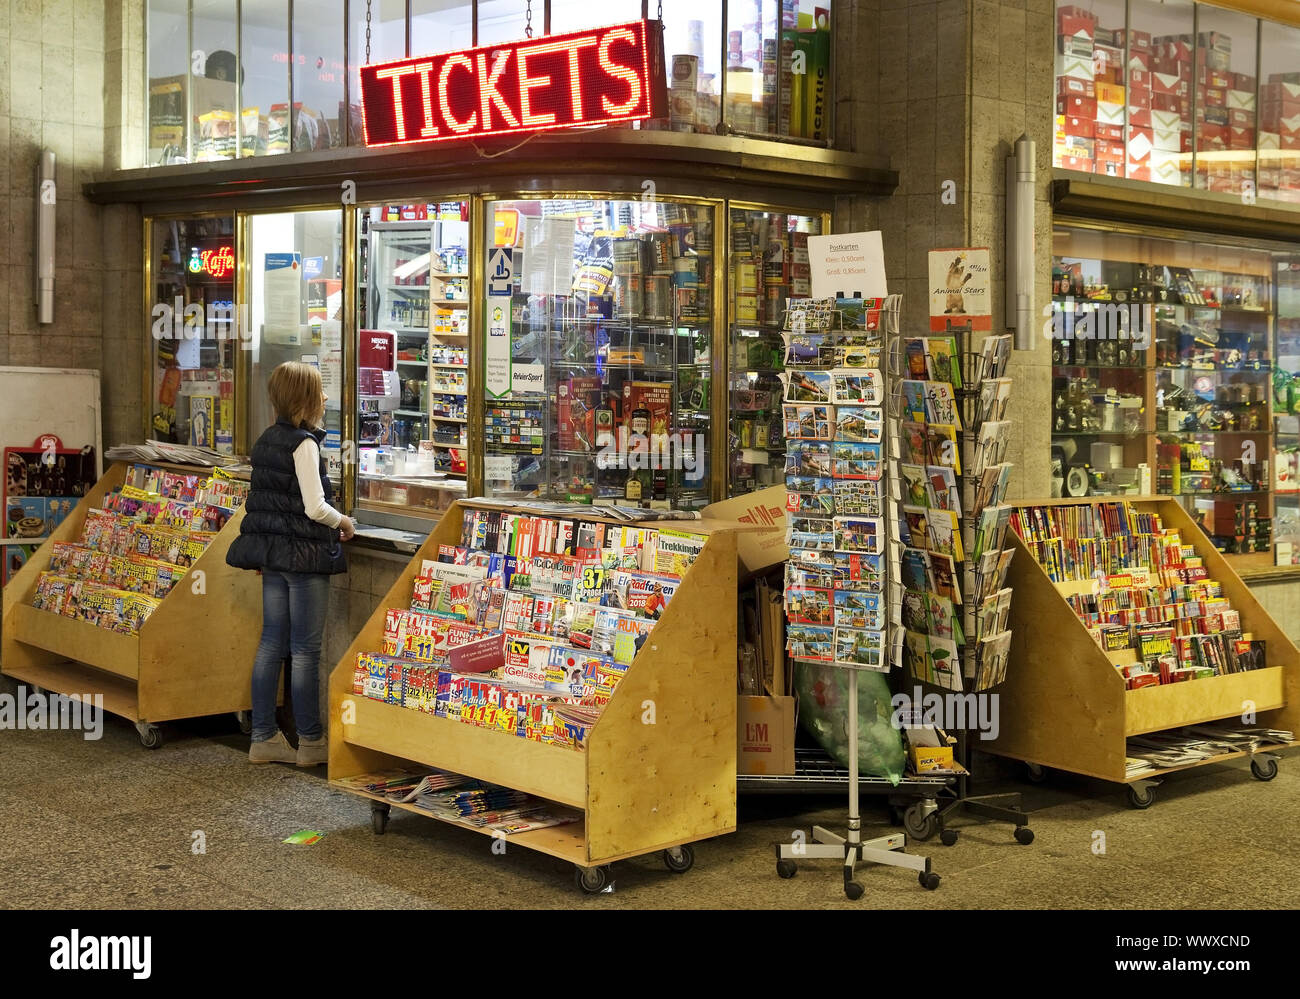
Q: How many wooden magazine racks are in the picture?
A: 3